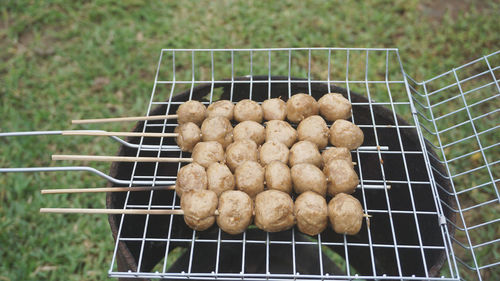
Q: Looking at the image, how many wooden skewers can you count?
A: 5